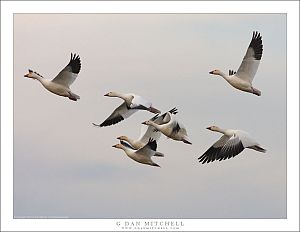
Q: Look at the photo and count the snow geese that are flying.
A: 7